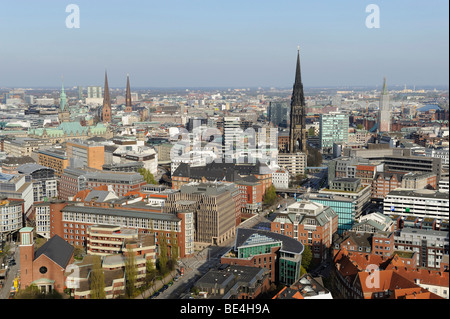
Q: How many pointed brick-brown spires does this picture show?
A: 2